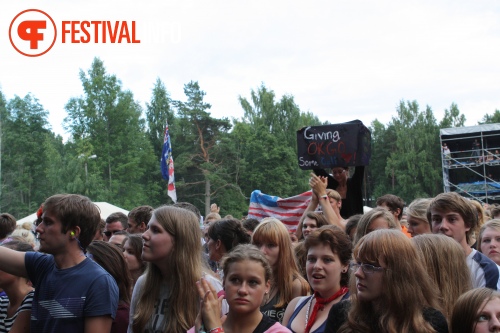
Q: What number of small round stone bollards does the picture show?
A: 0